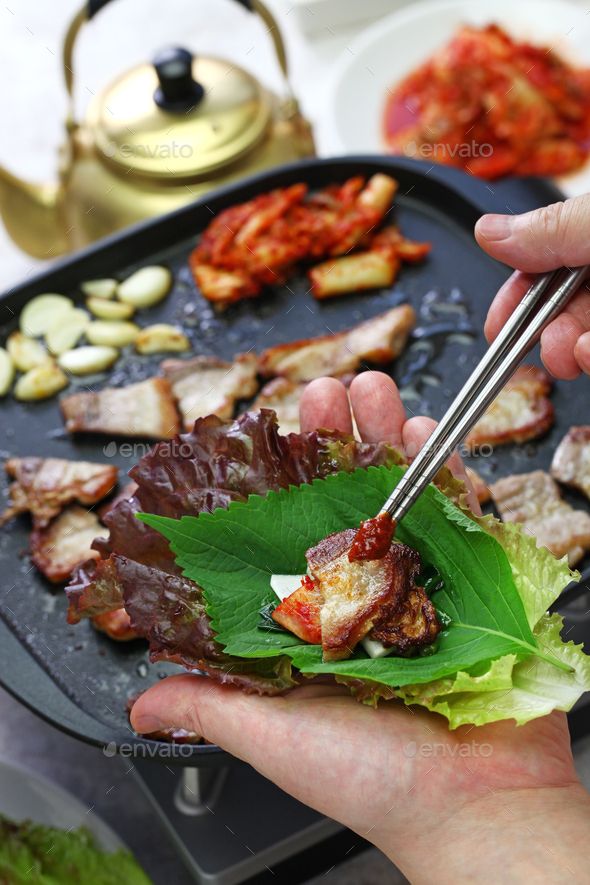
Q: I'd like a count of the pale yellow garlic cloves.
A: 11